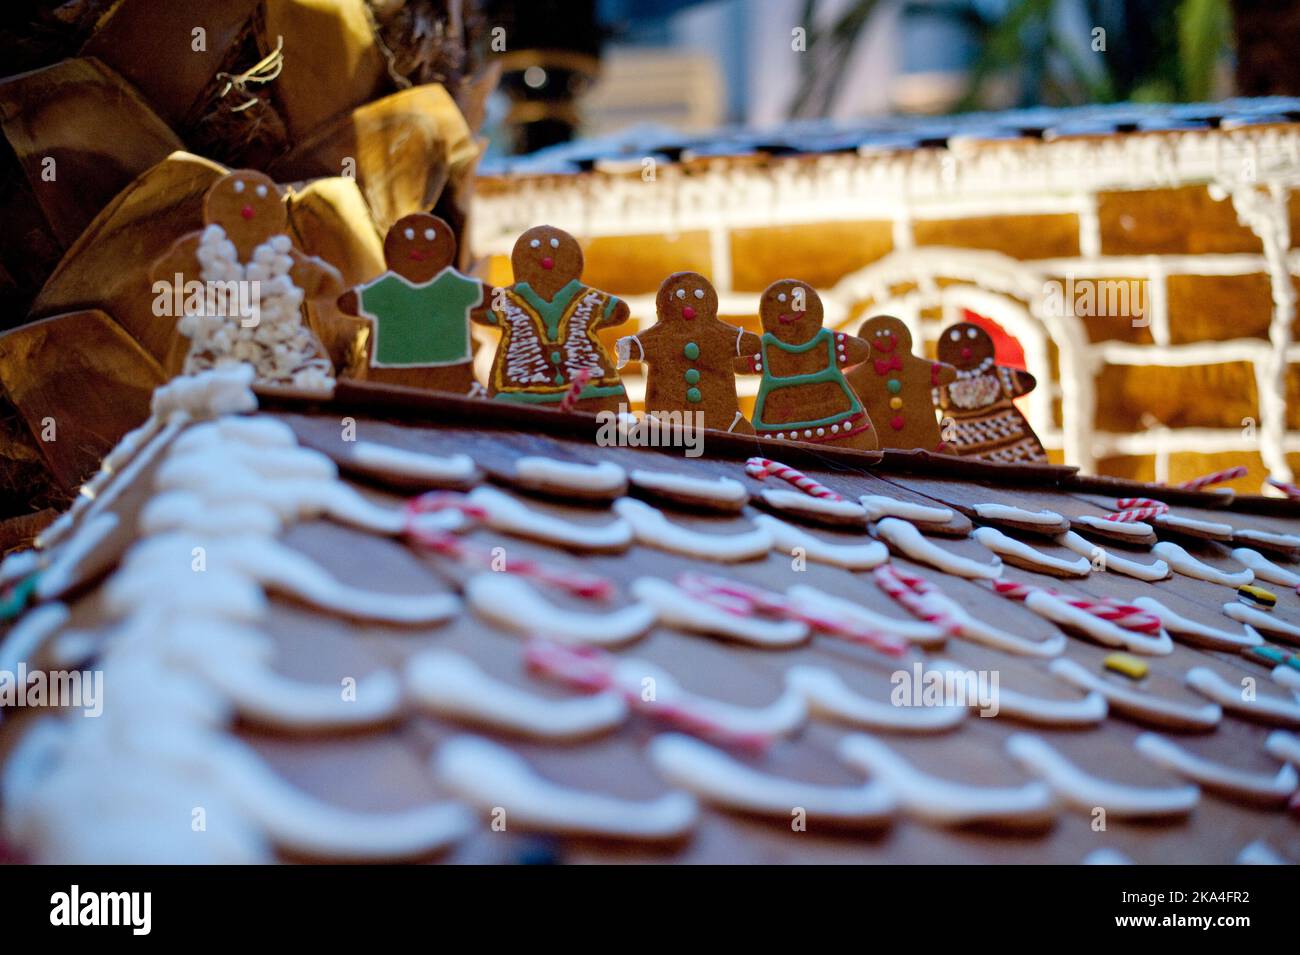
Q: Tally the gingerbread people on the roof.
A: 7